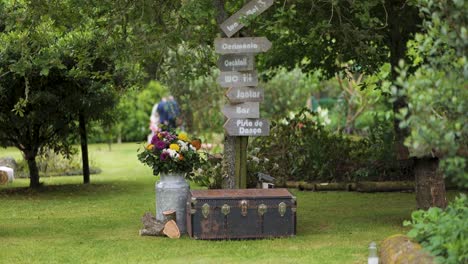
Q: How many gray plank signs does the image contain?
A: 7